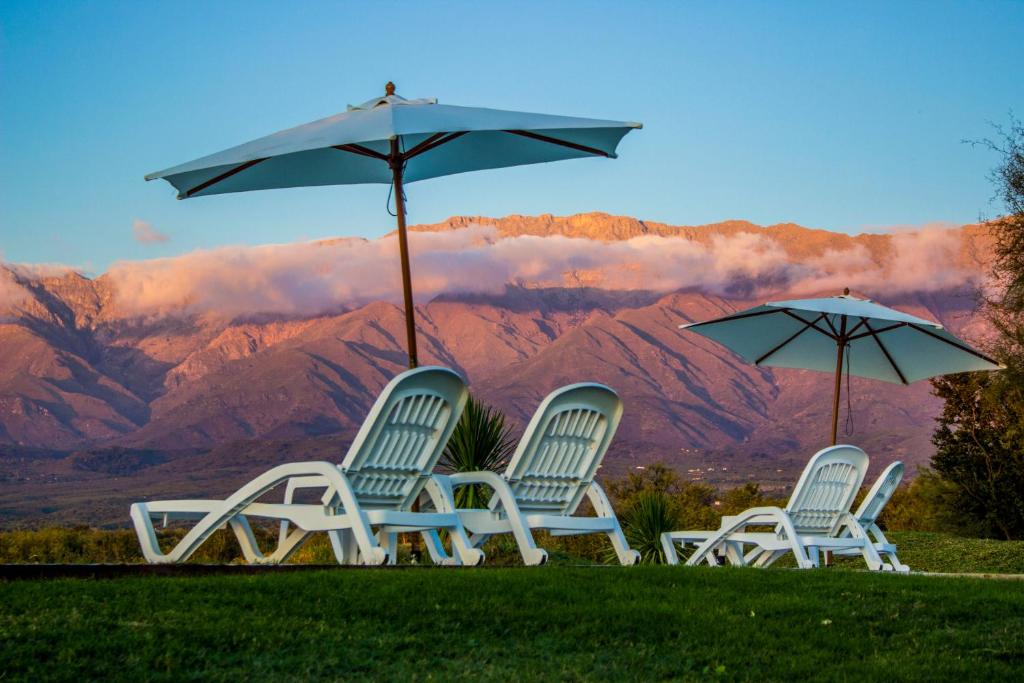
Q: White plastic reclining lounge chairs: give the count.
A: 4